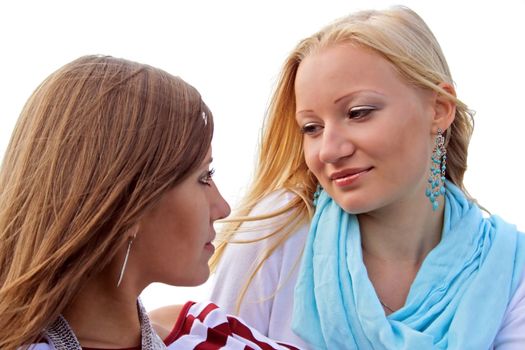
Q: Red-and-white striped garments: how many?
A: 1